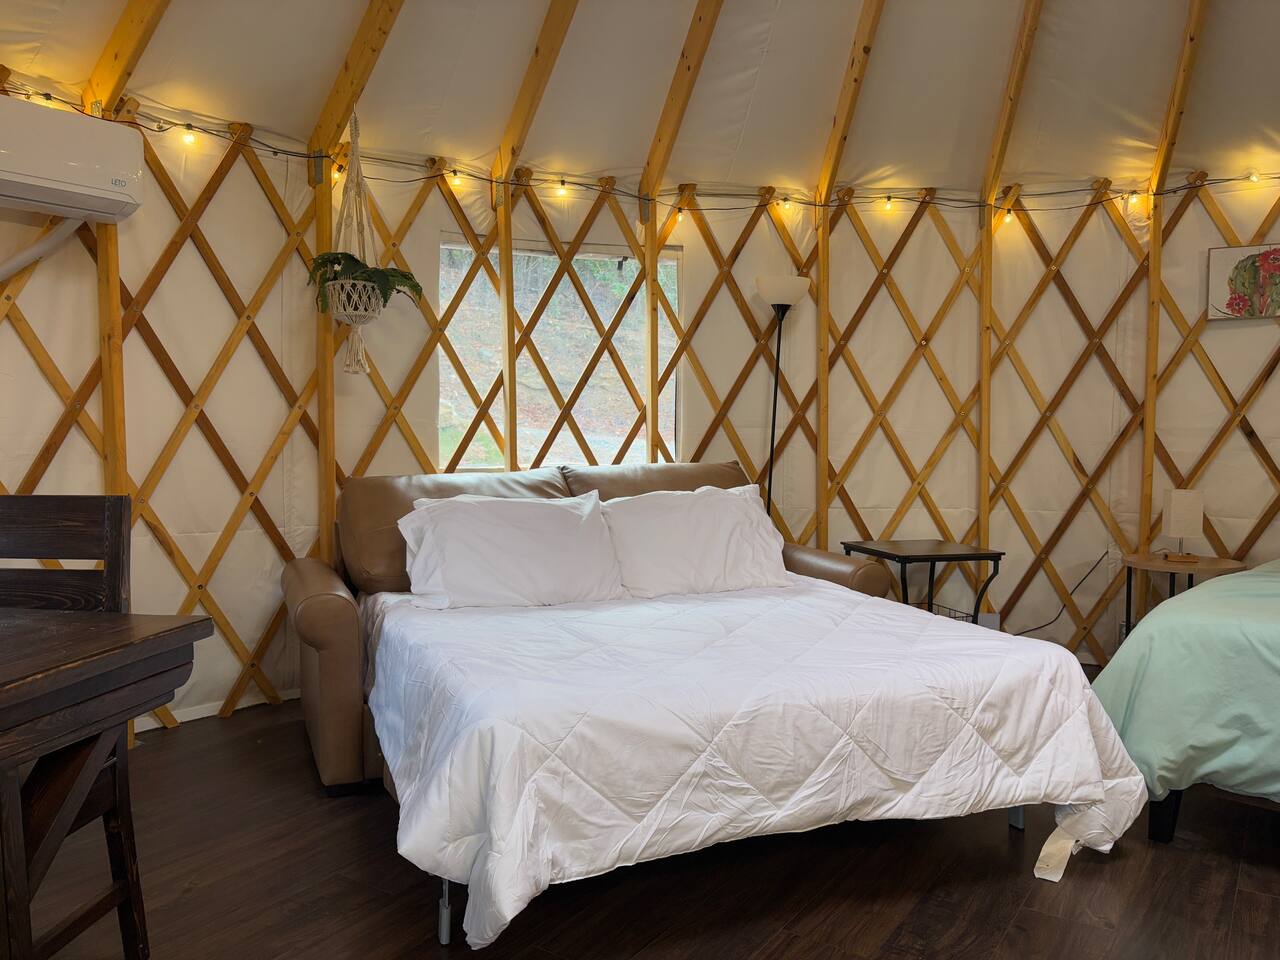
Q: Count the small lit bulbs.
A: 10